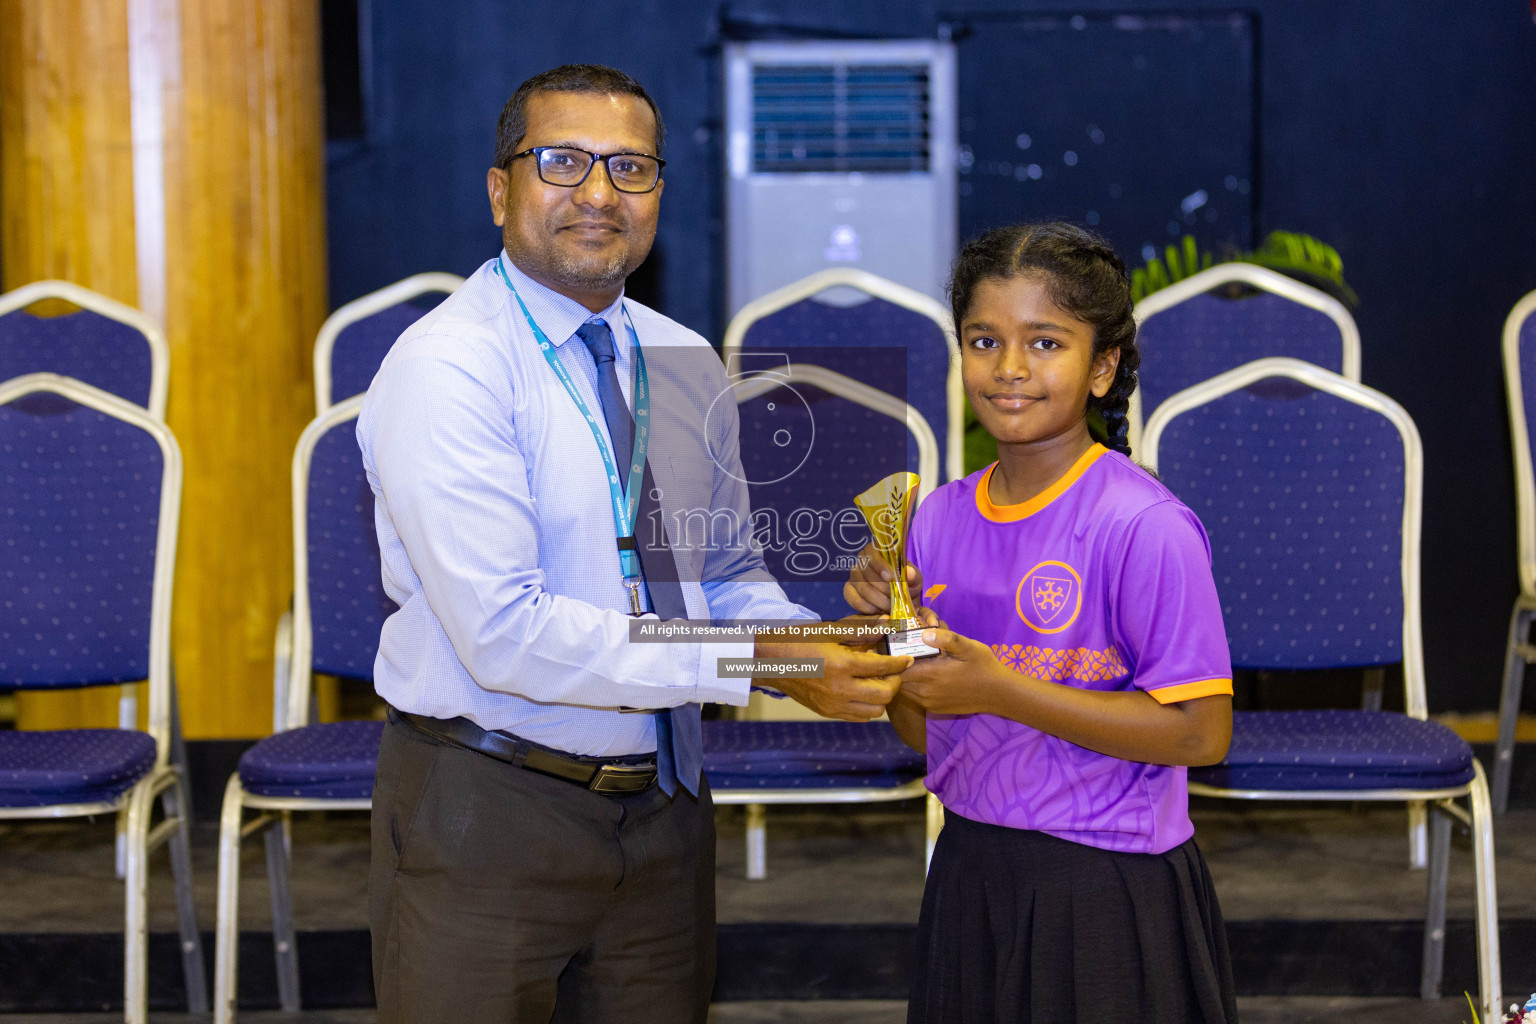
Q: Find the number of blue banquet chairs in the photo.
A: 9